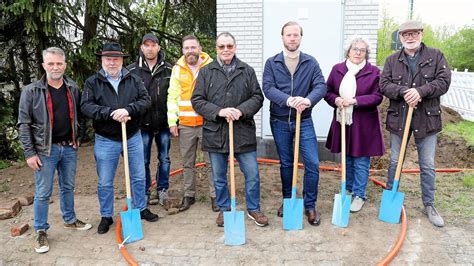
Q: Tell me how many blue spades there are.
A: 5